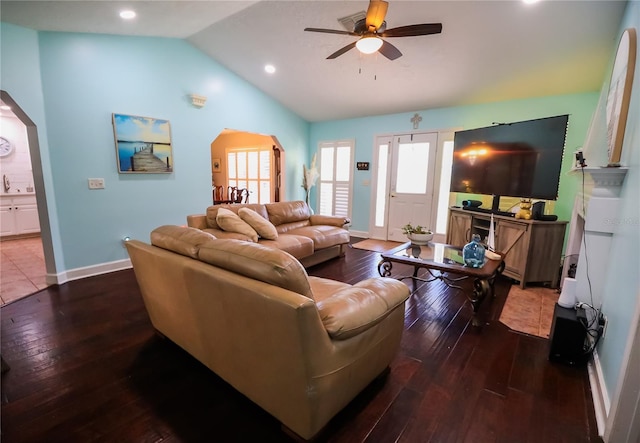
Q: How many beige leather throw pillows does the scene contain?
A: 2